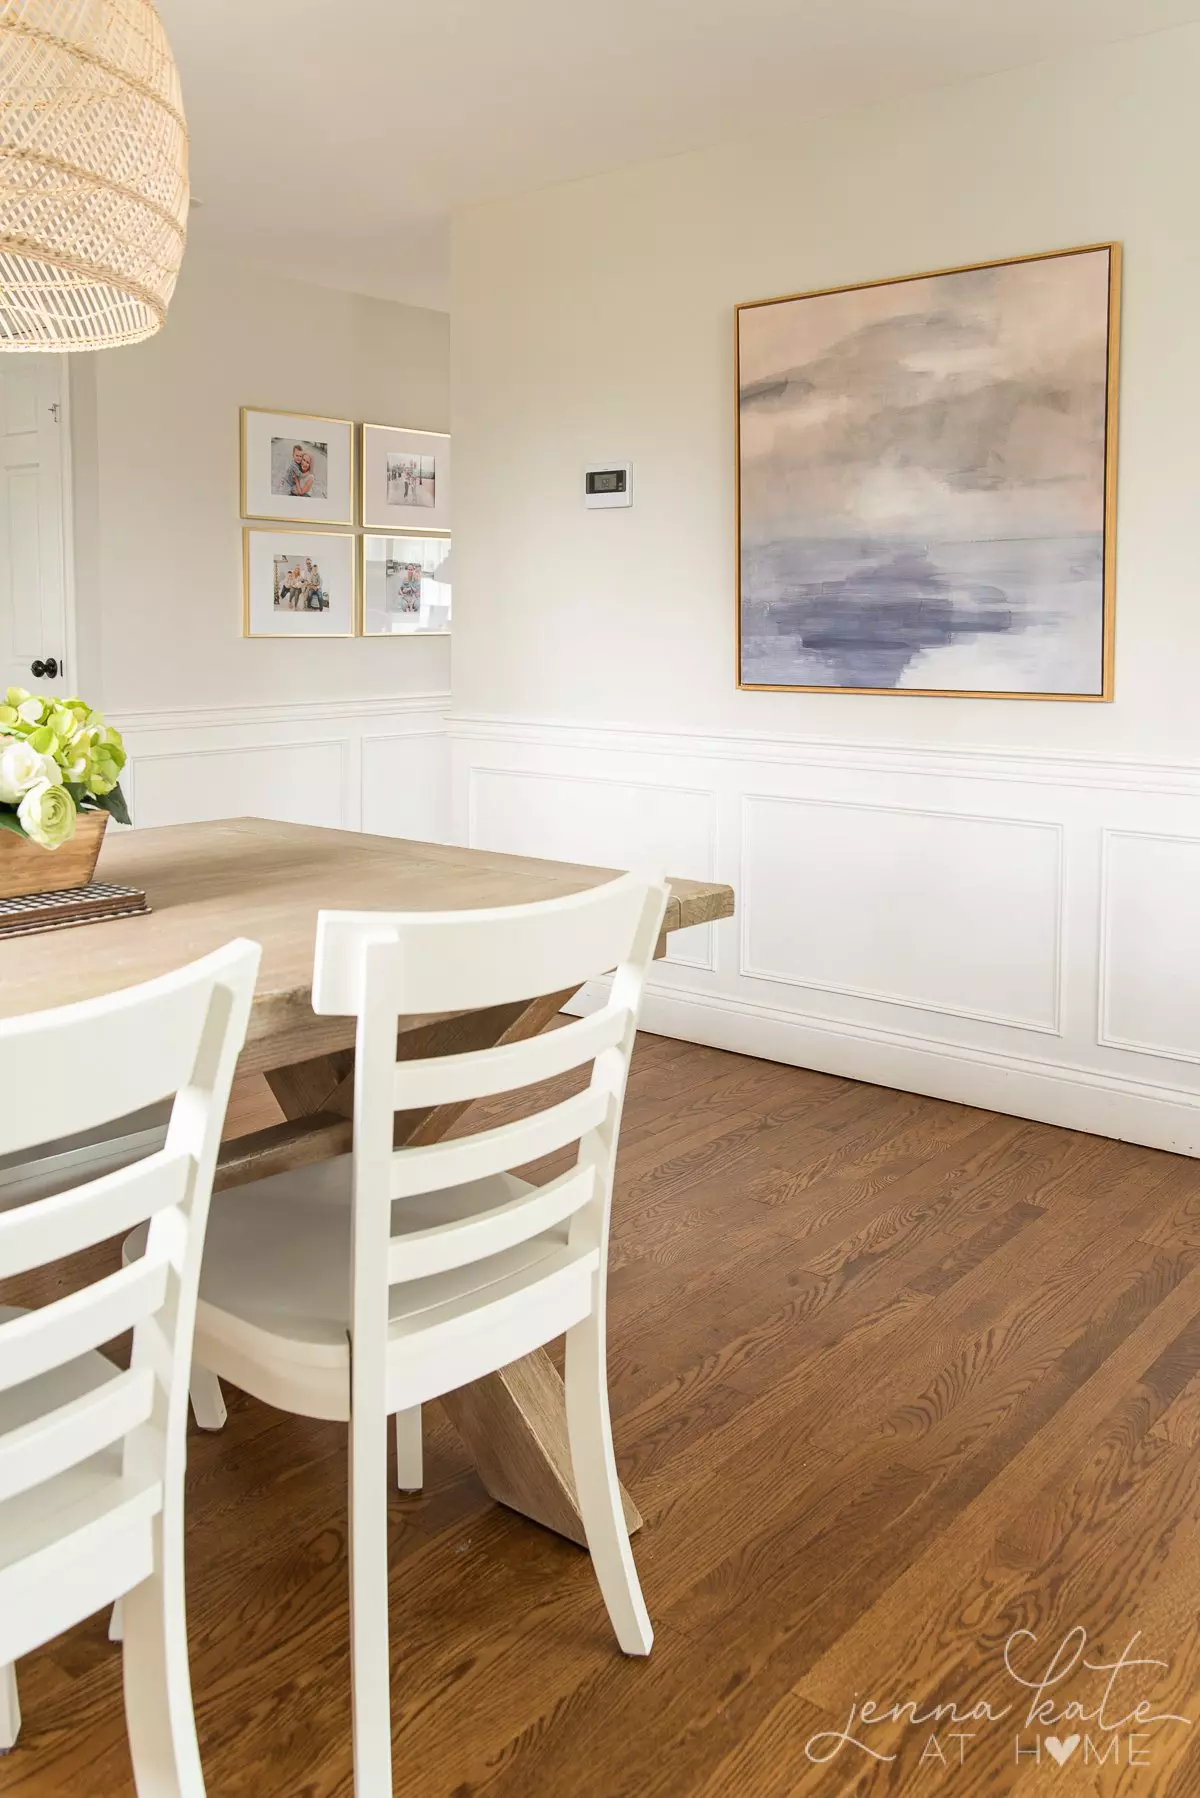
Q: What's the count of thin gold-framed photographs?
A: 4